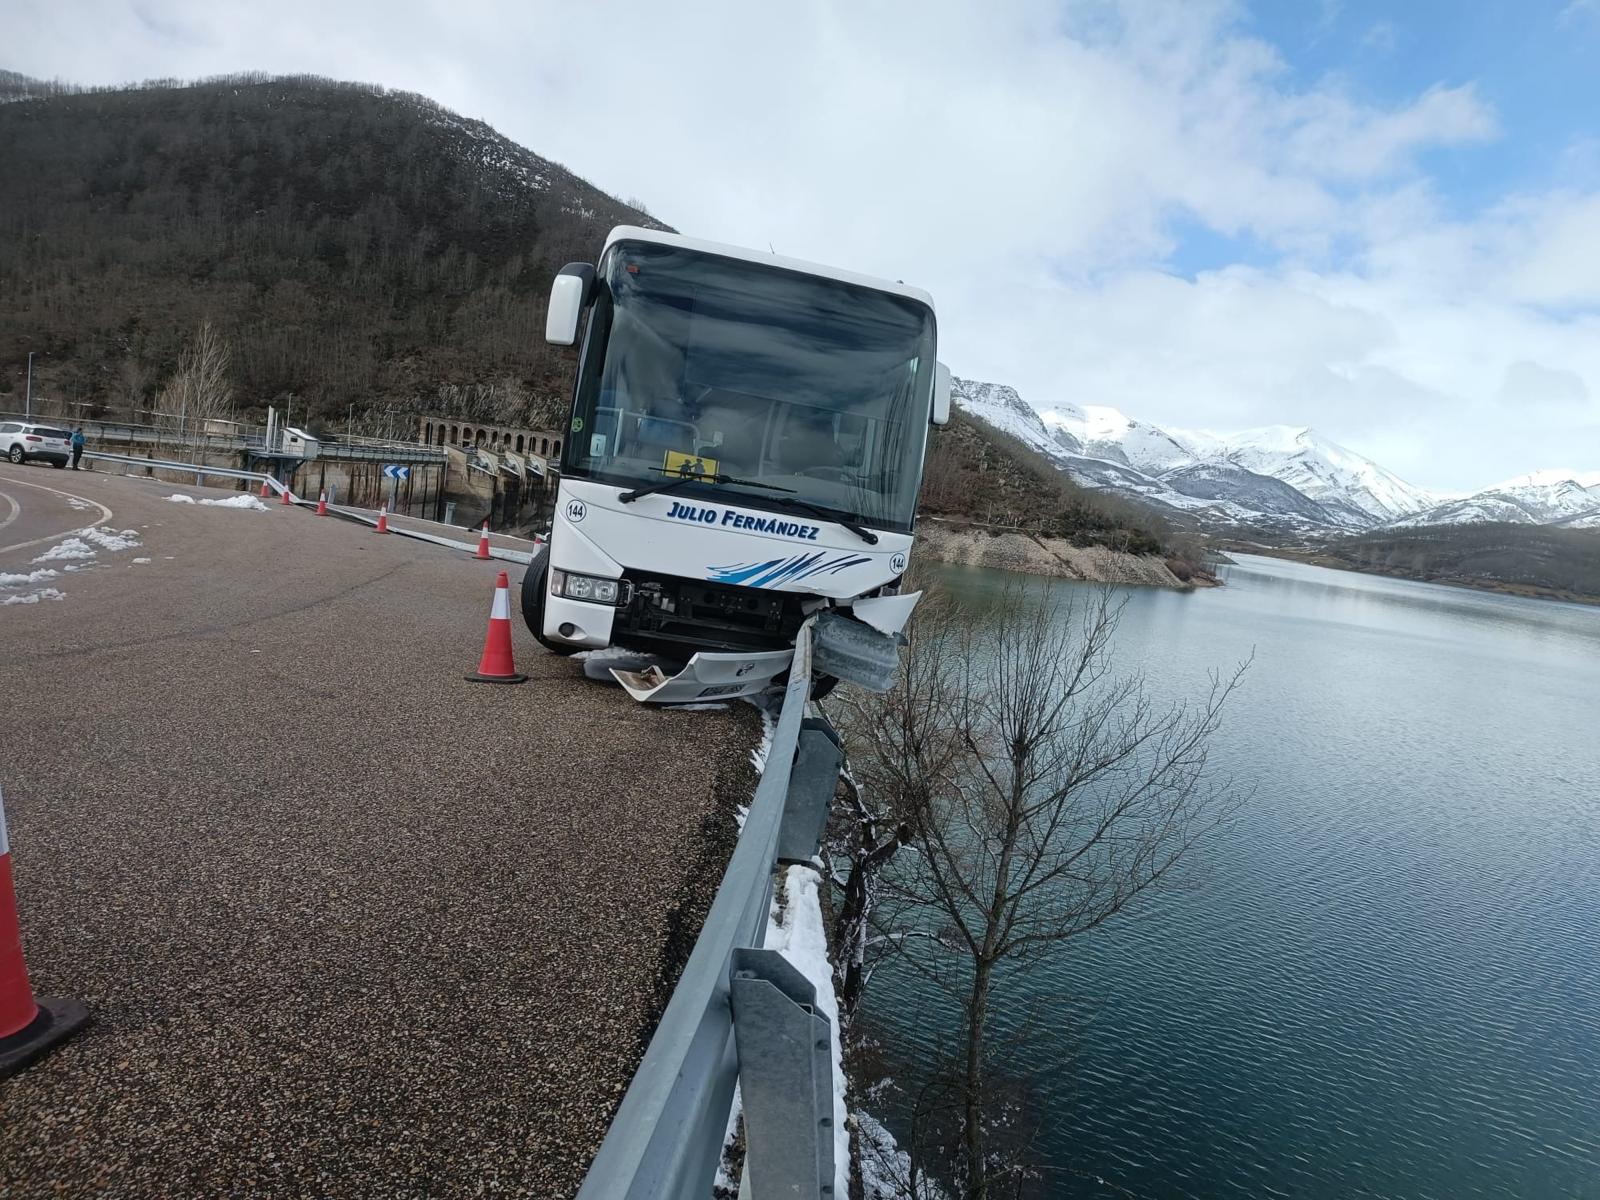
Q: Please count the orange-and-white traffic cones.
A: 8